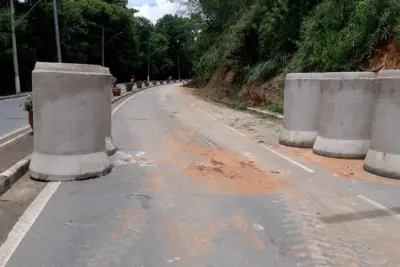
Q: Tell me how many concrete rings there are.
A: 5